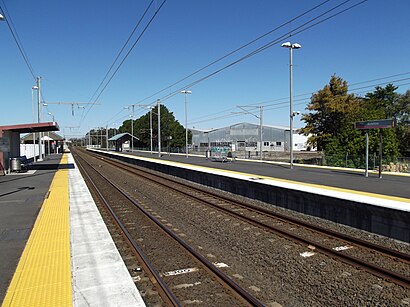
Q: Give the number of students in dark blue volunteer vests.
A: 0